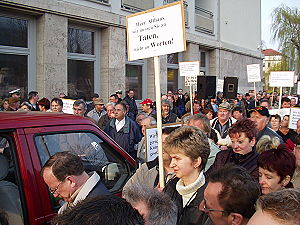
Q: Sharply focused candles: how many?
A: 0